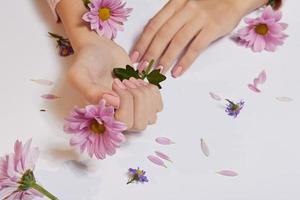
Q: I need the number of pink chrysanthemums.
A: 4